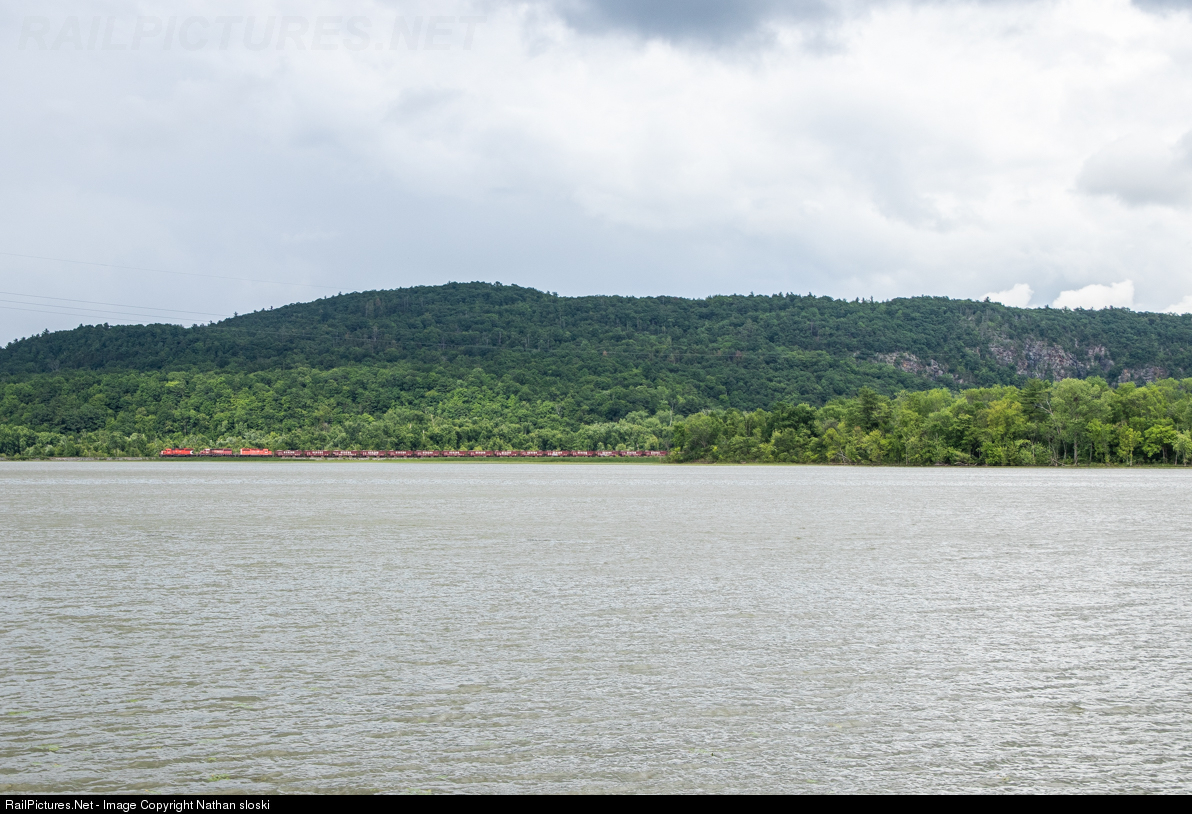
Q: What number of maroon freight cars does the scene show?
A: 15